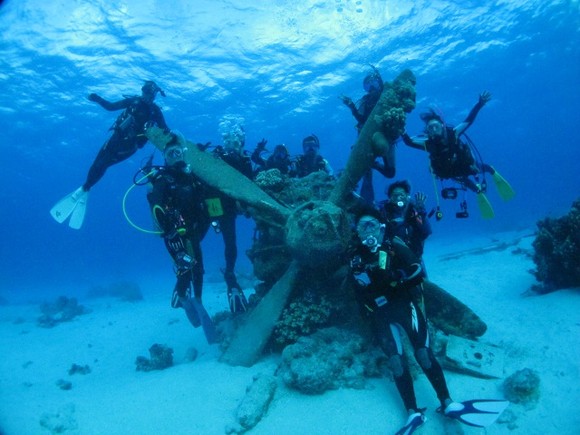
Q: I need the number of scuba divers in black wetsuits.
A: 9